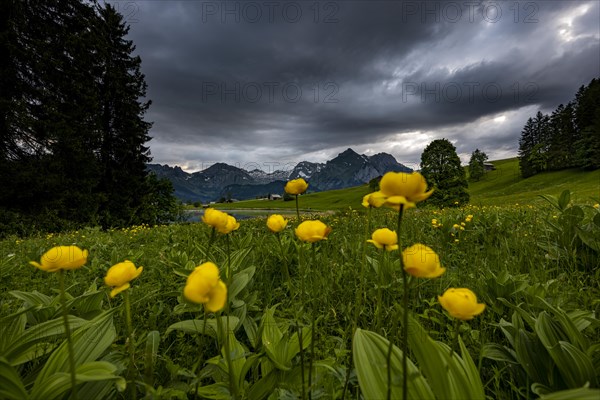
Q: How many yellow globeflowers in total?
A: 13